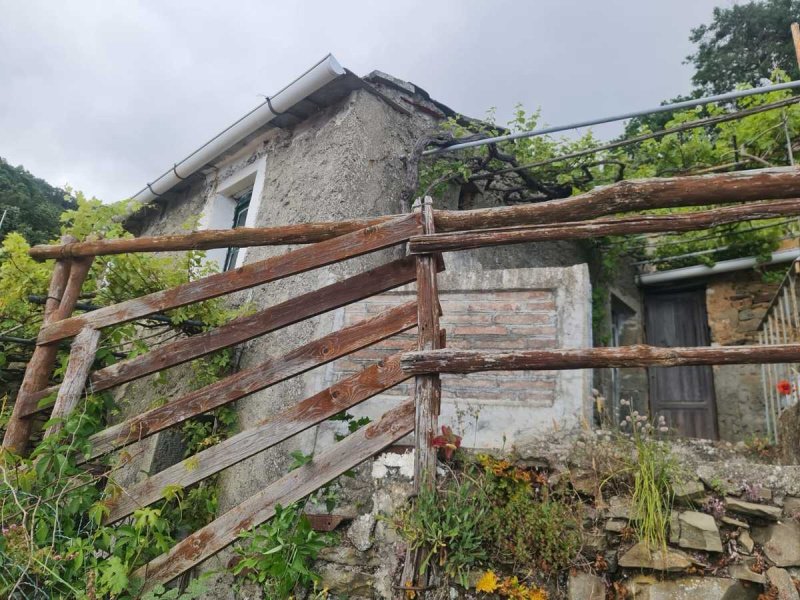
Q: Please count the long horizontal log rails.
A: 3